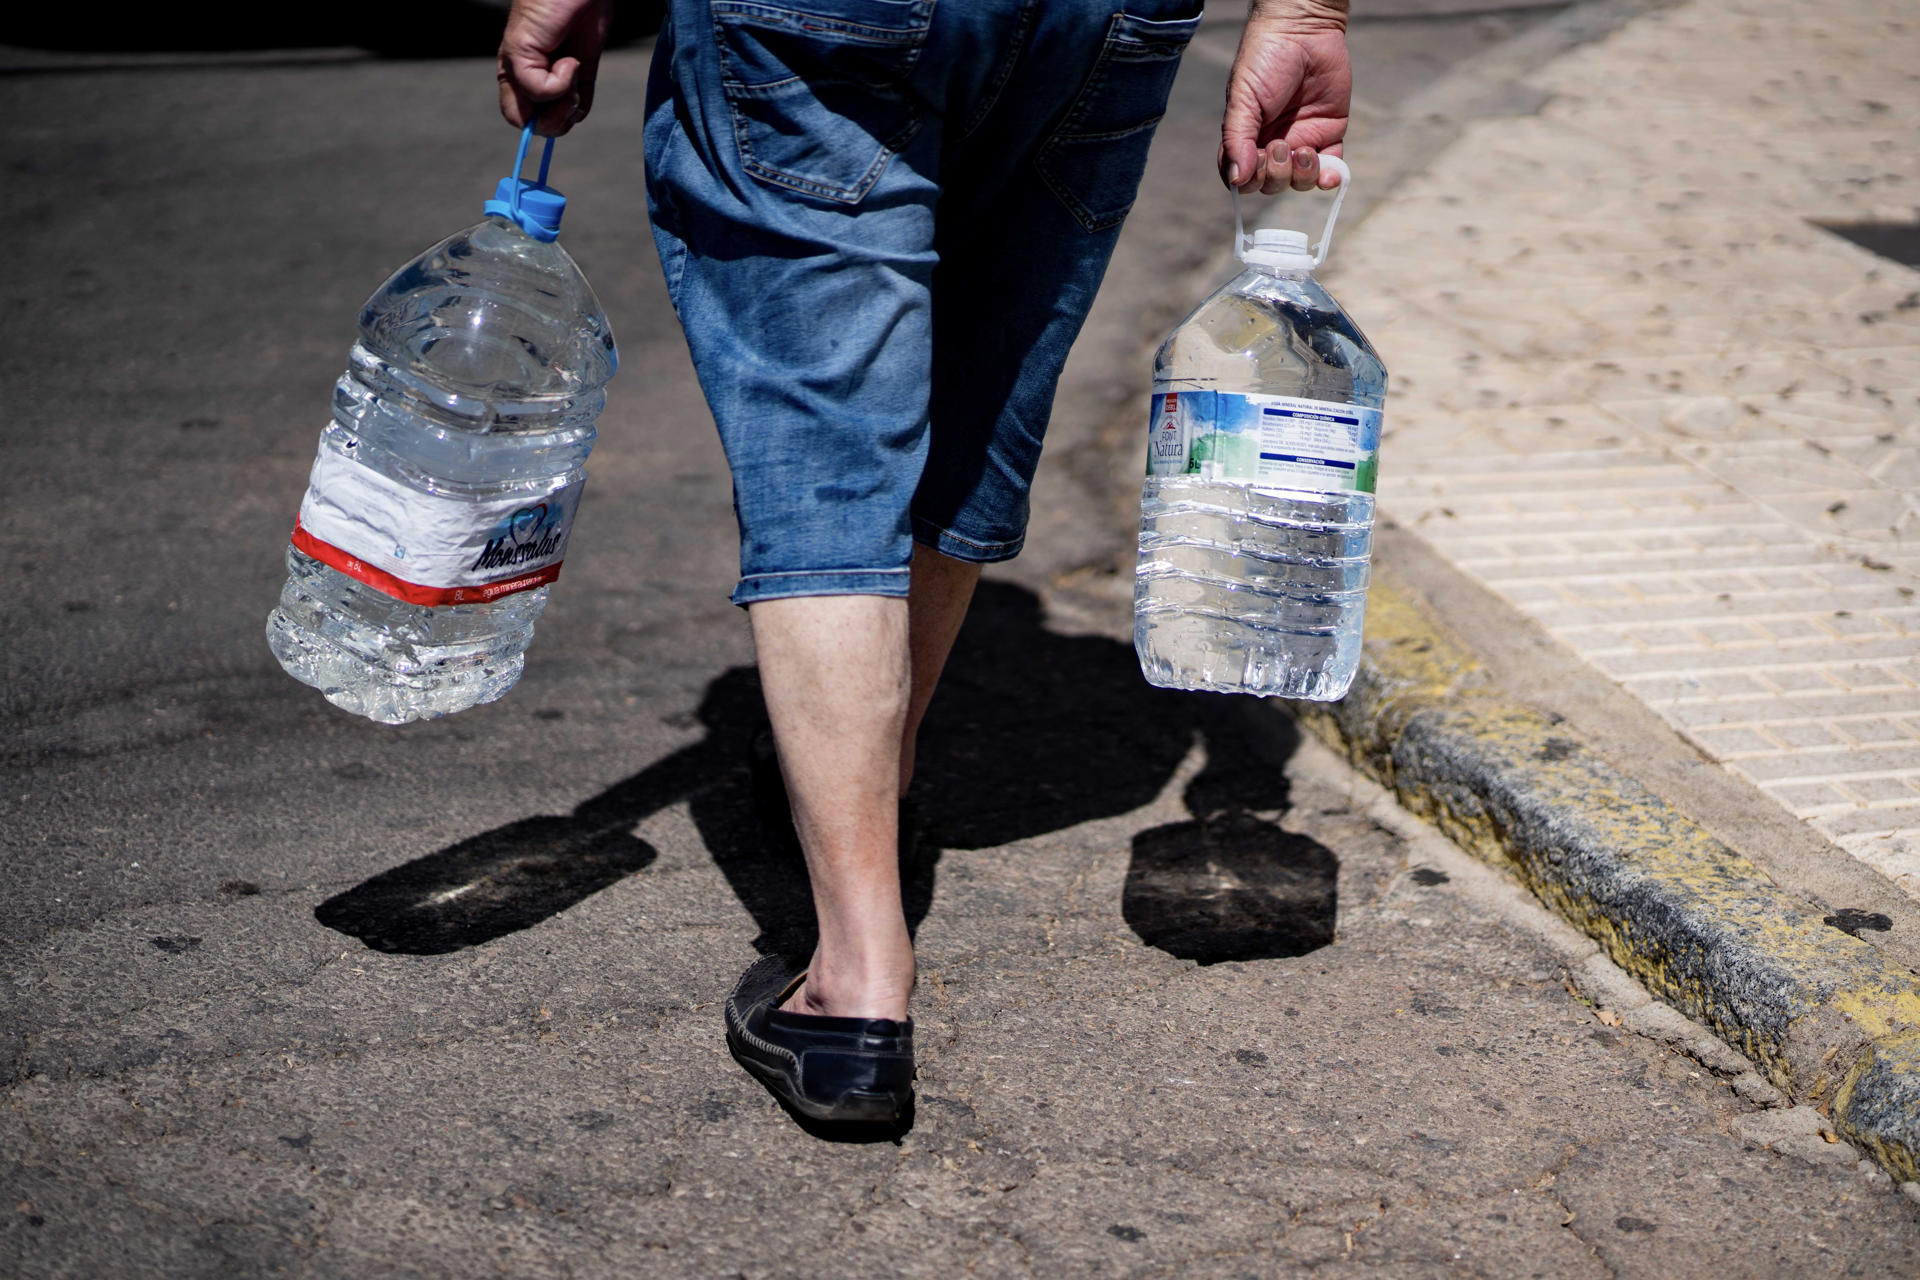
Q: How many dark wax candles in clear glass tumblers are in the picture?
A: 0